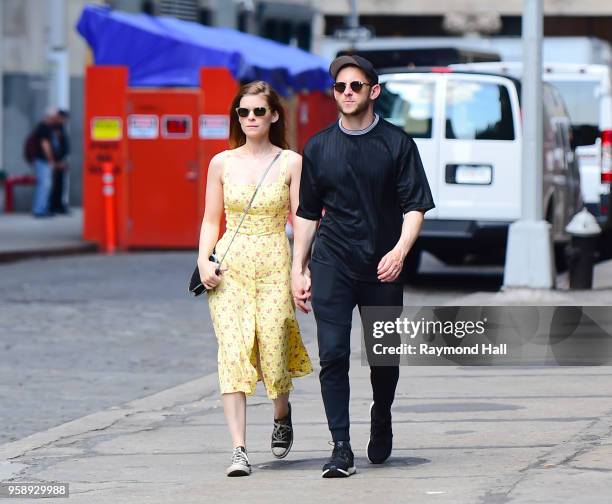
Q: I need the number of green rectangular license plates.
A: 0